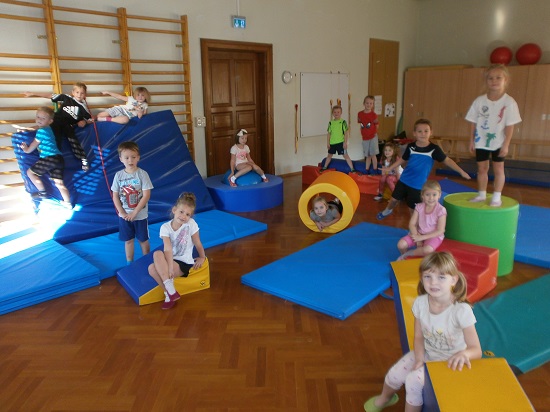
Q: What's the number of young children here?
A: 14